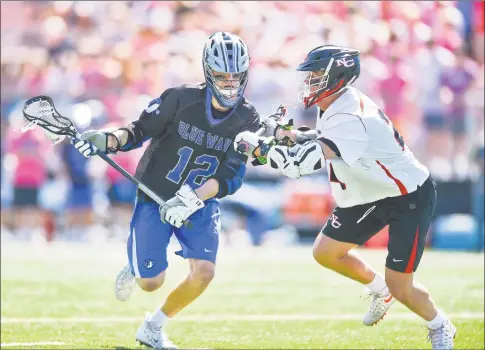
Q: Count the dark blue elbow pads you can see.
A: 2